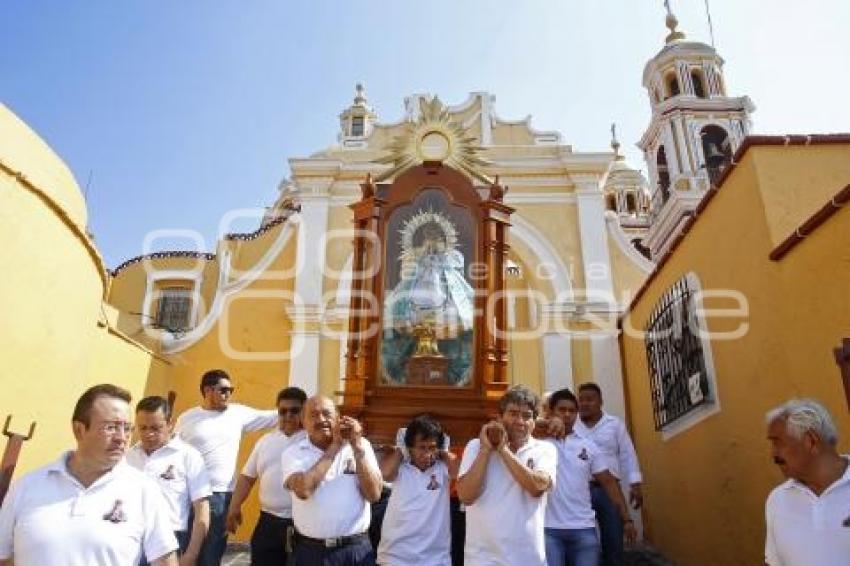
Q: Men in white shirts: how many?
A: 10